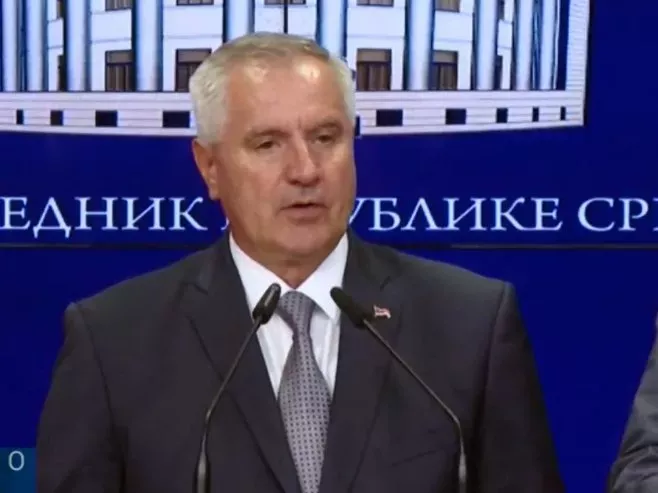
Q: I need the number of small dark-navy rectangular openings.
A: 9